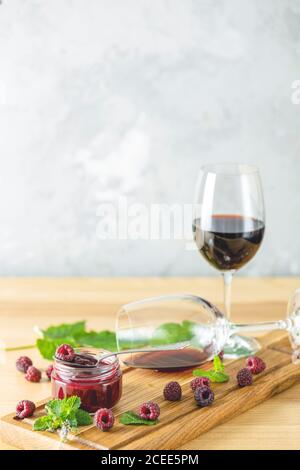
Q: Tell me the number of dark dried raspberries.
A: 3